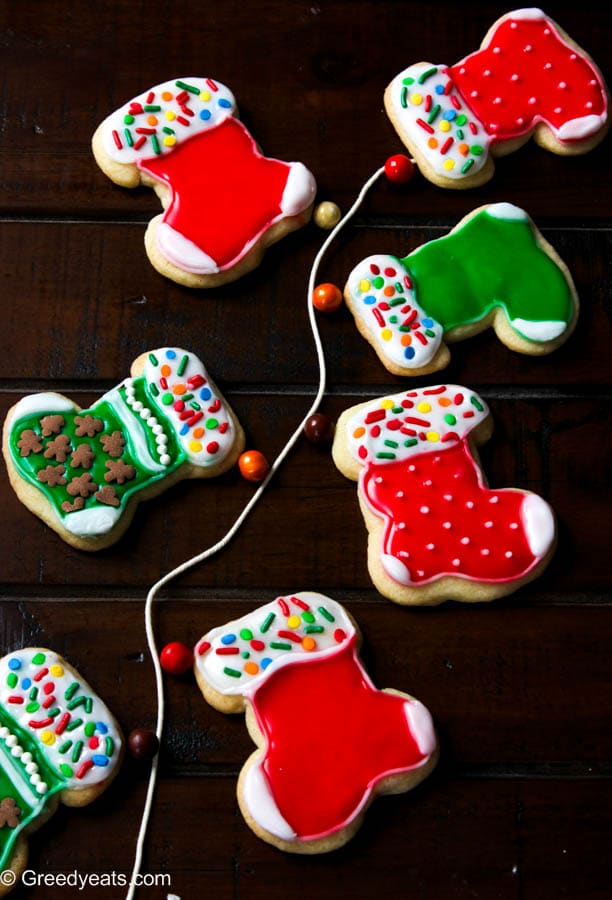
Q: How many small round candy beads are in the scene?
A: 7